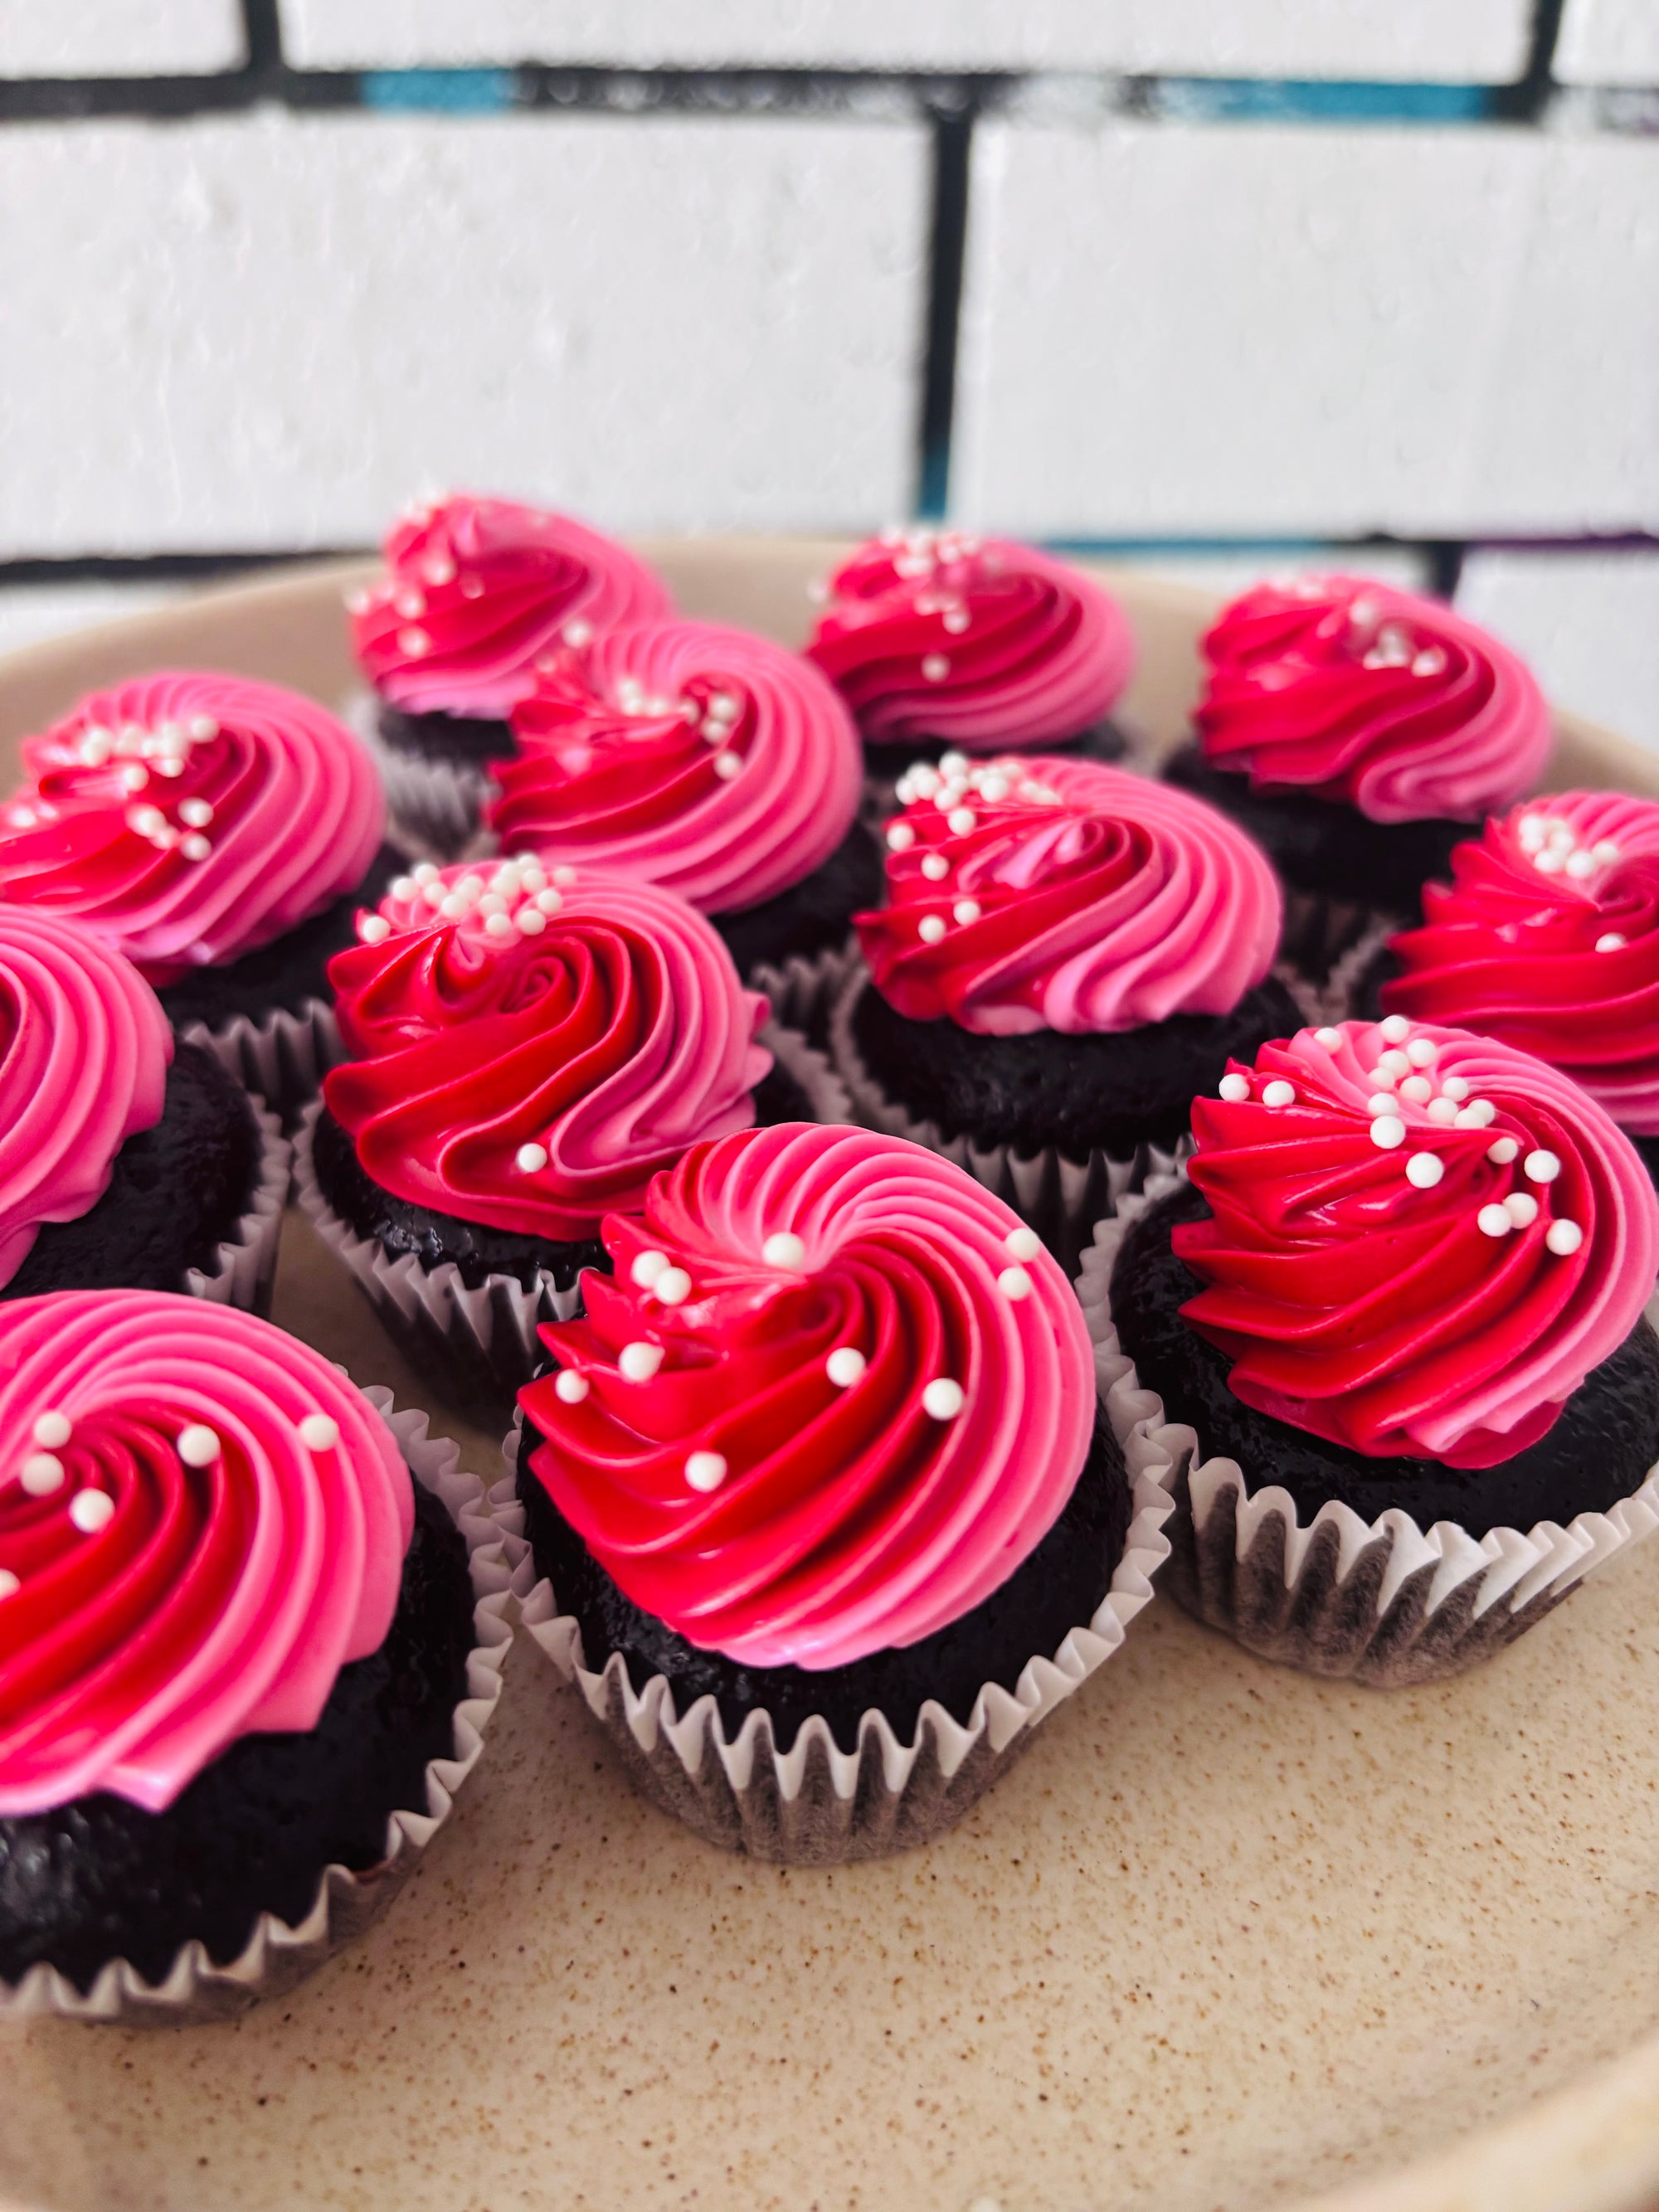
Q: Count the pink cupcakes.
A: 12